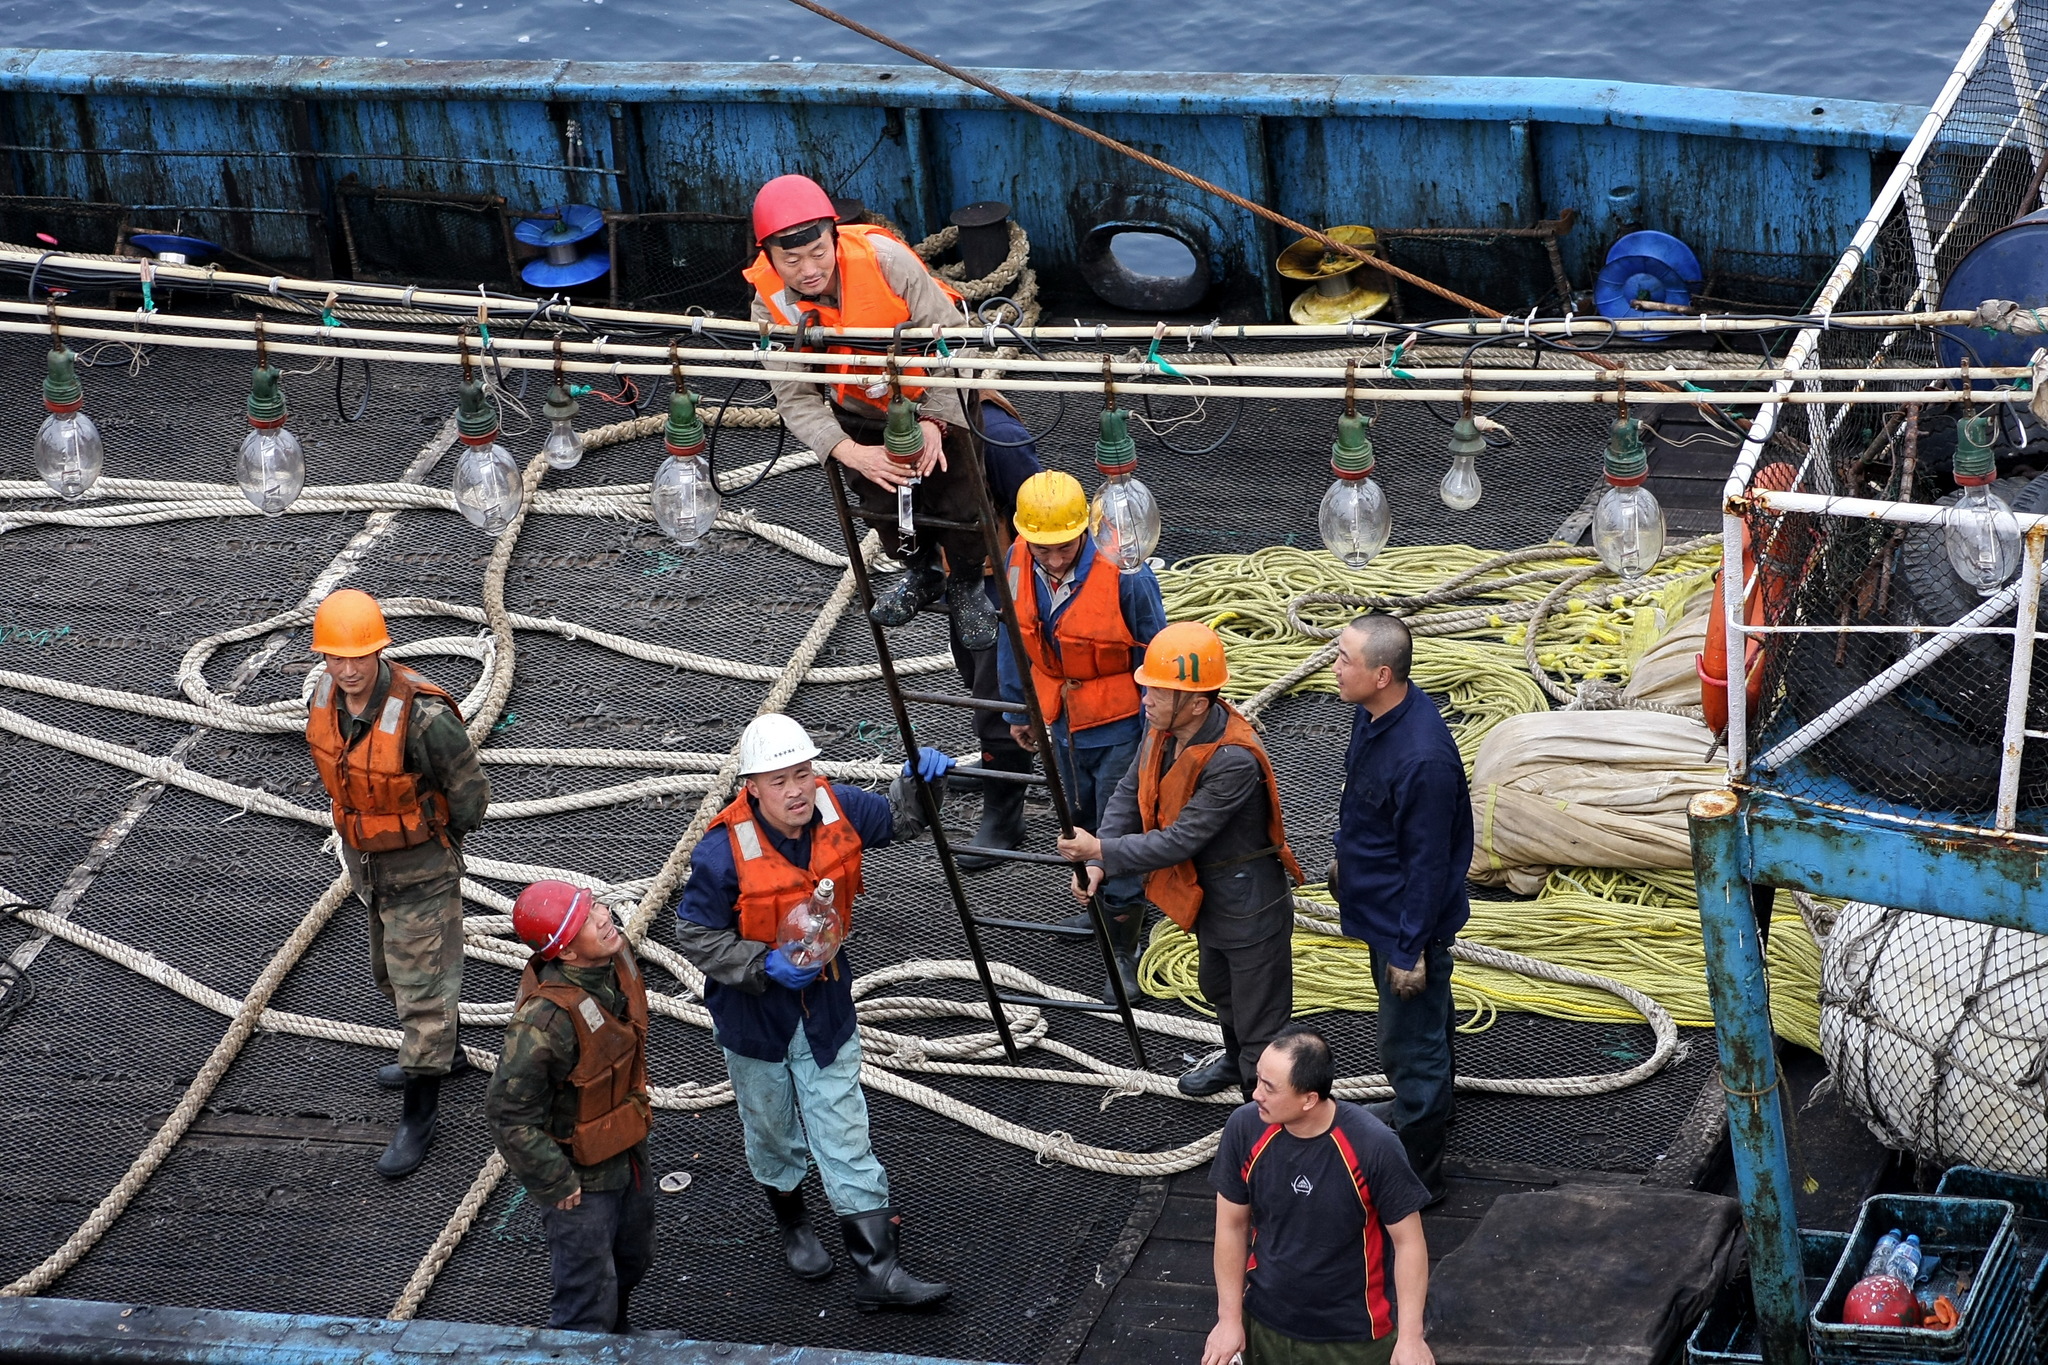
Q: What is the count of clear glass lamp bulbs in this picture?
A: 11